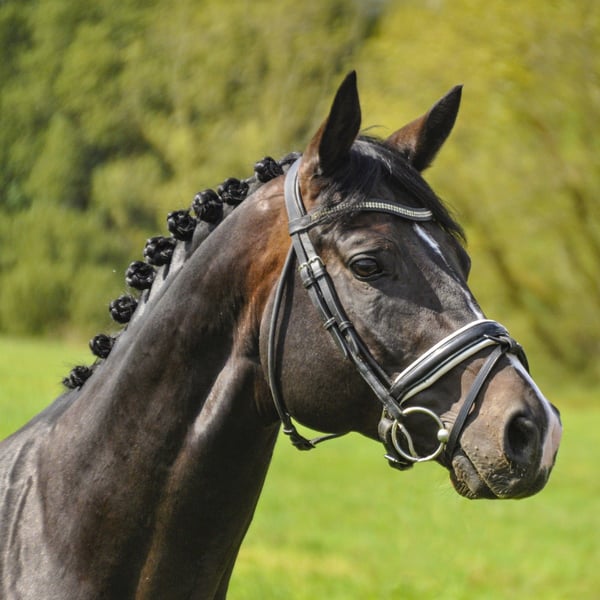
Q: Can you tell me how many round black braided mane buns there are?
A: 9